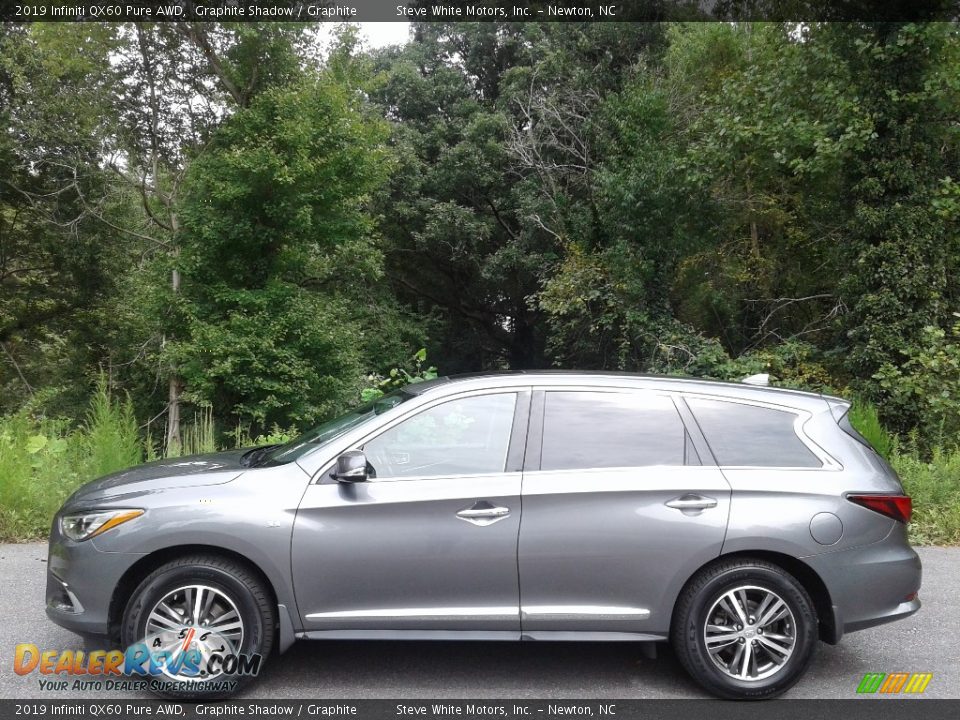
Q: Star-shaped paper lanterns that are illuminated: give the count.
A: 0